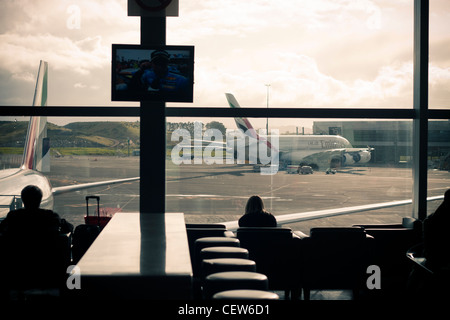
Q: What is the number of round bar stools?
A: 5